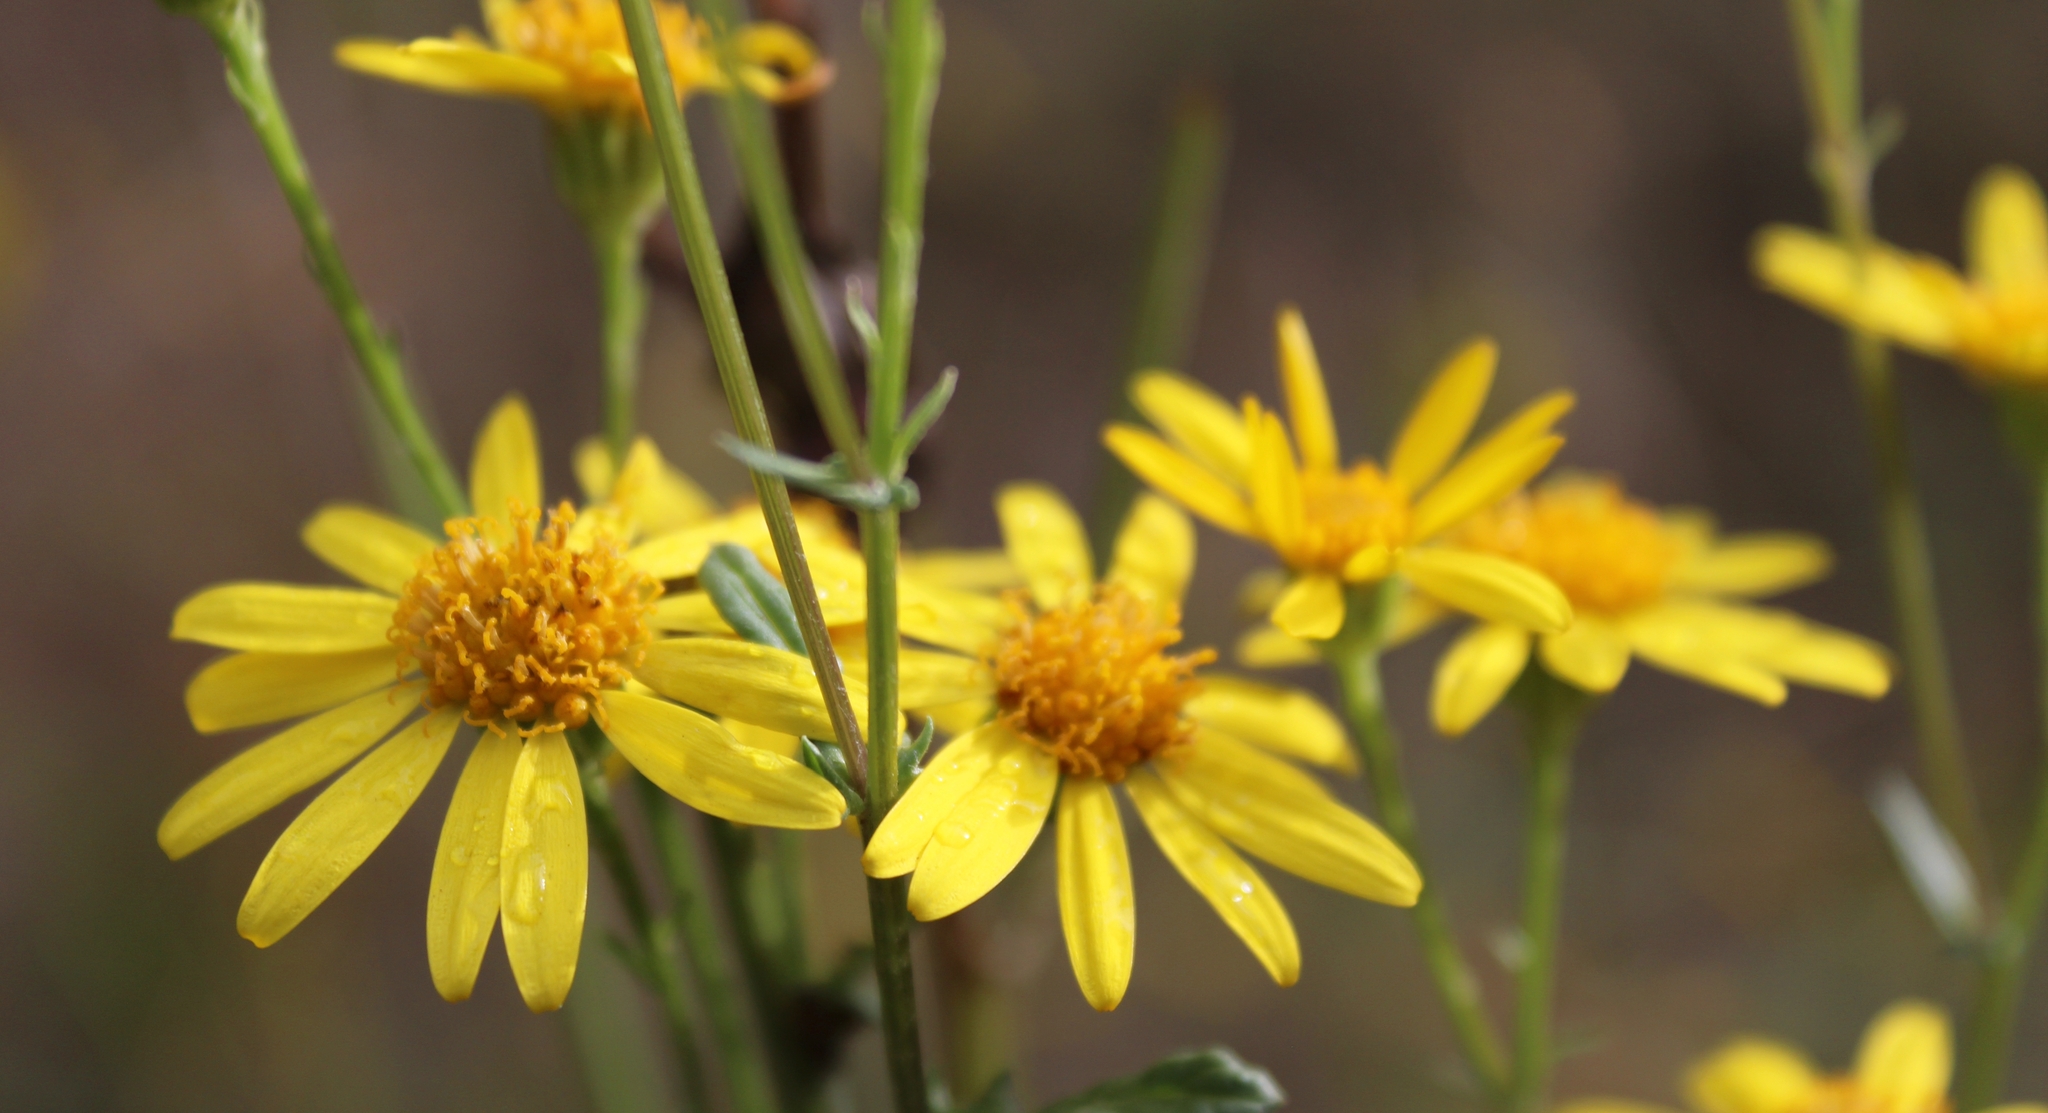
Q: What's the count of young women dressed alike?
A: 0